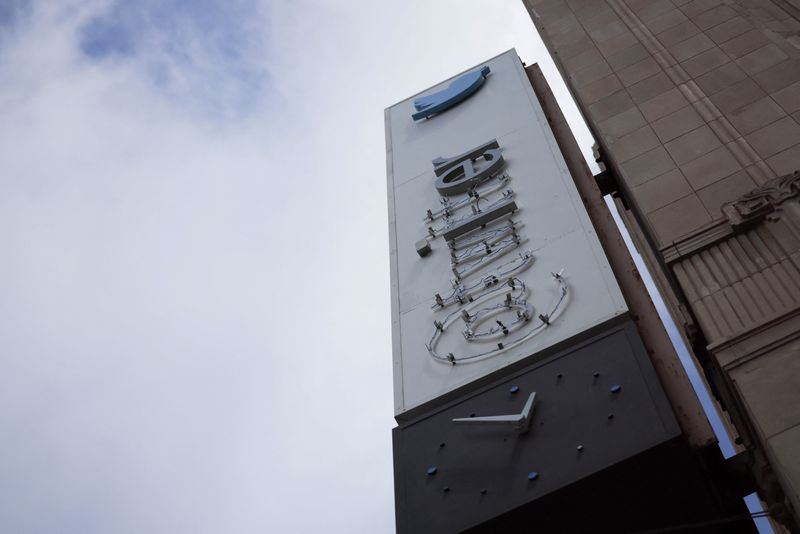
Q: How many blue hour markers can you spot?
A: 4